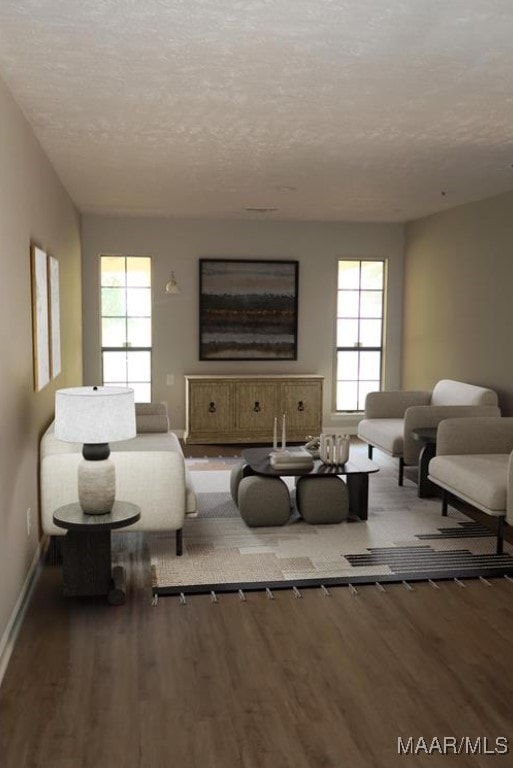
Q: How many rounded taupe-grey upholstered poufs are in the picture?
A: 3